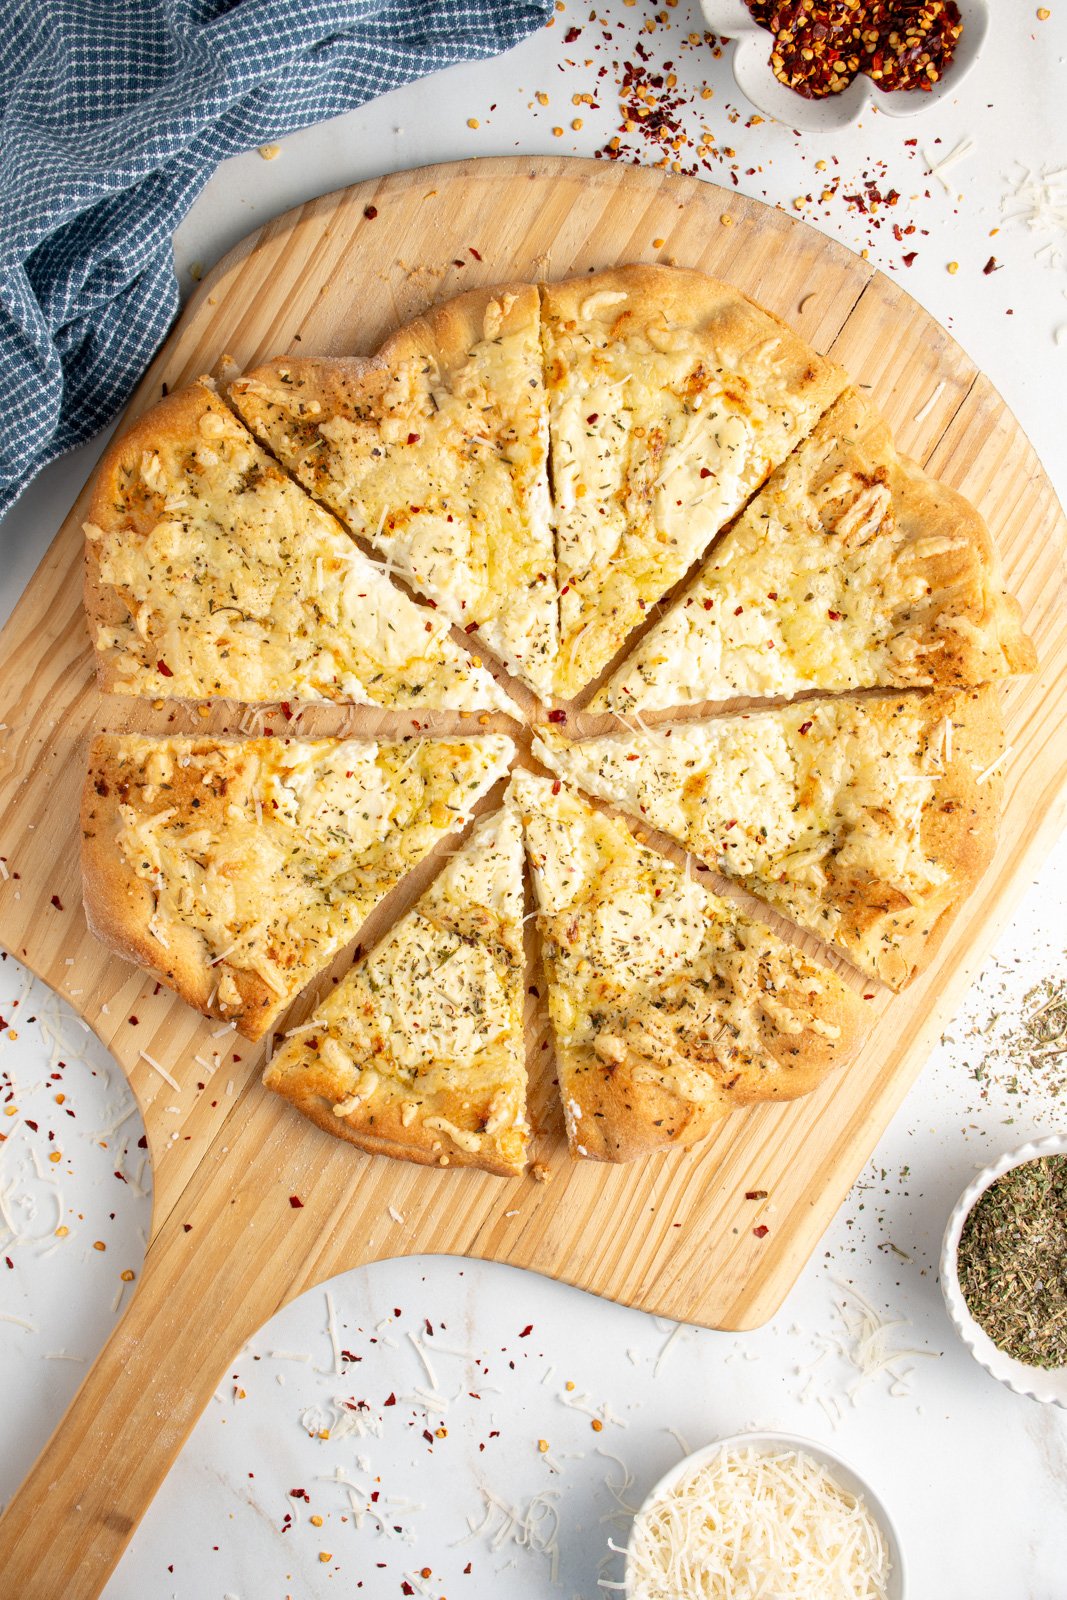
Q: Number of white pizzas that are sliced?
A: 1